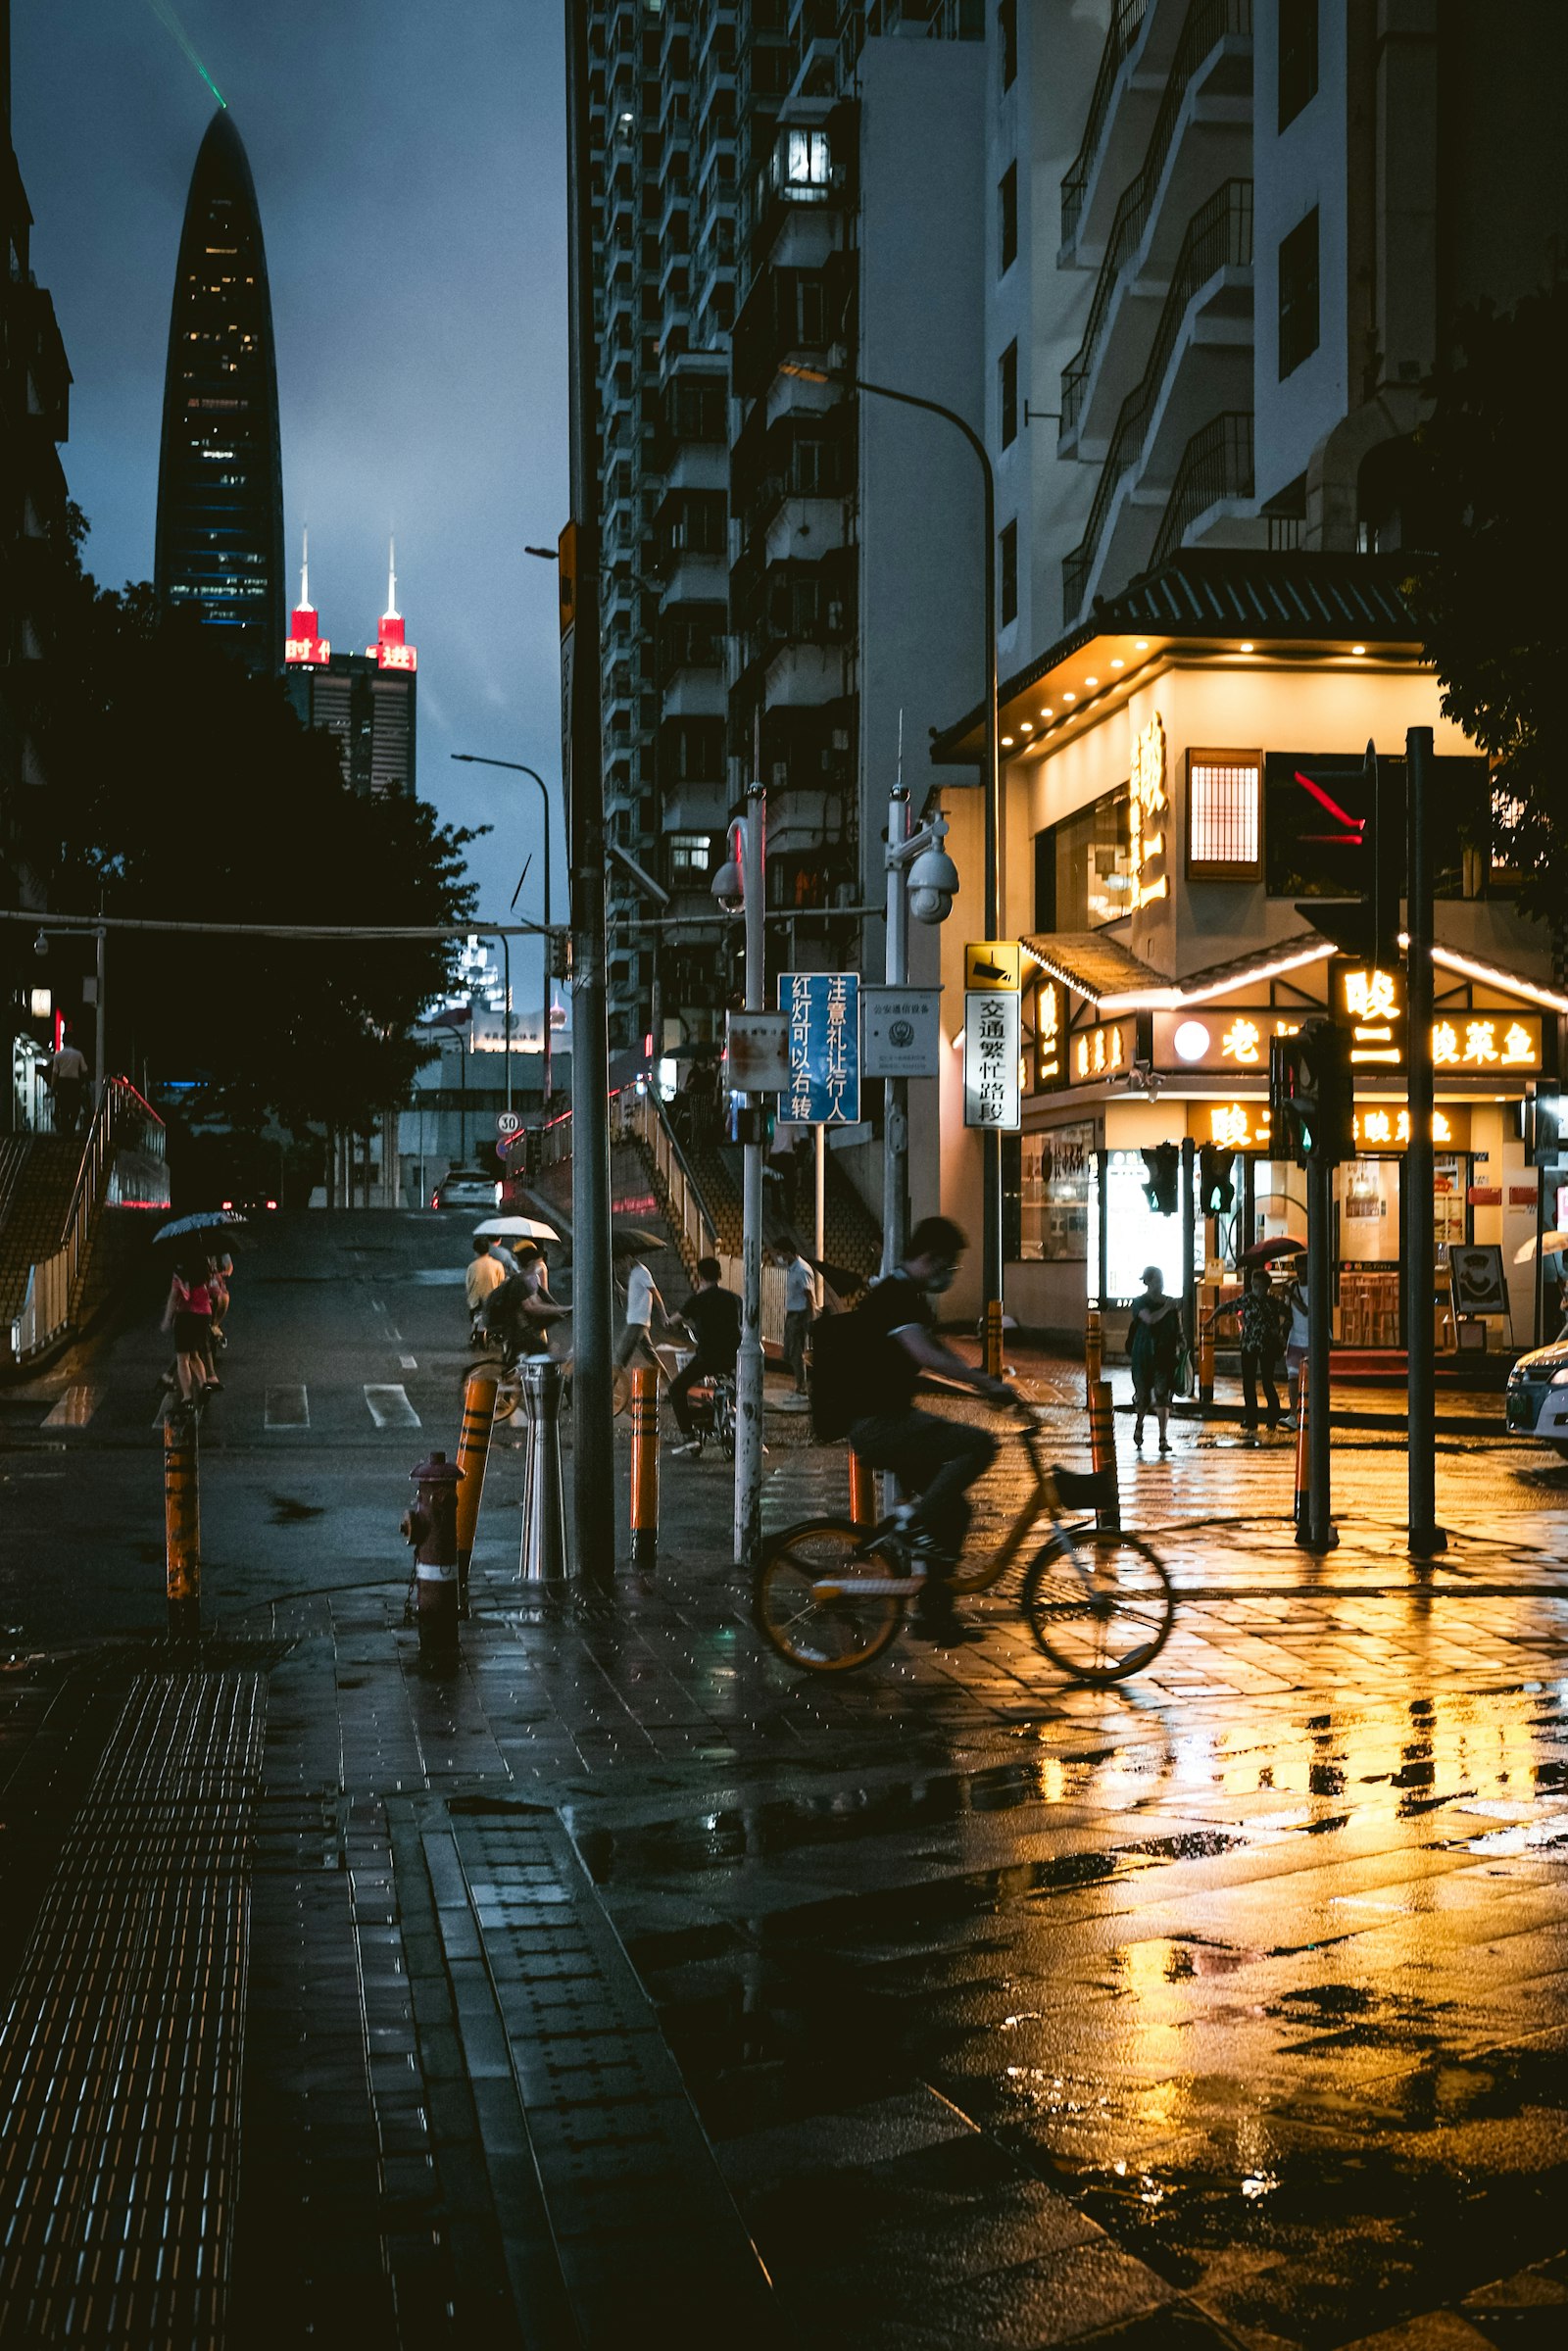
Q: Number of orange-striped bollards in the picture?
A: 9